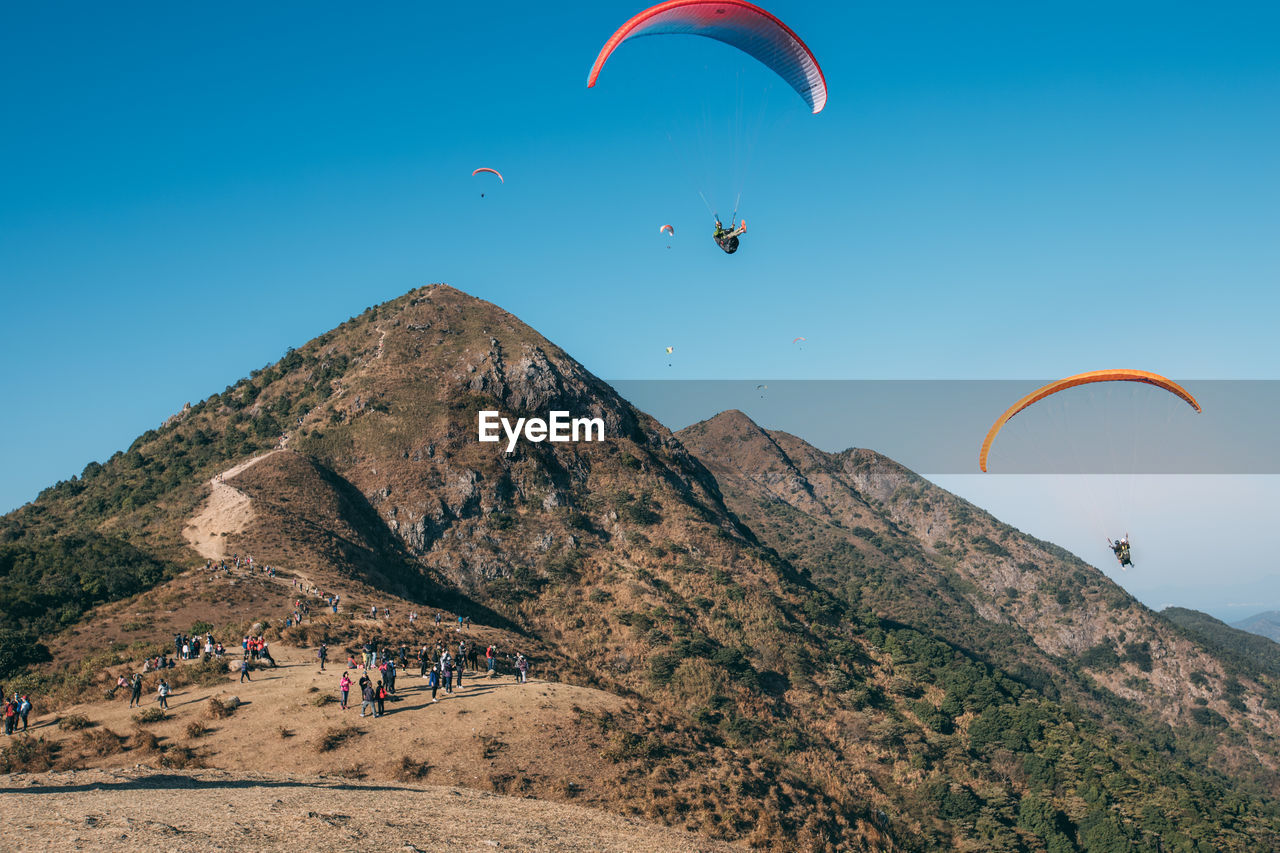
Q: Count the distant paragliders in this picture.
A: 5